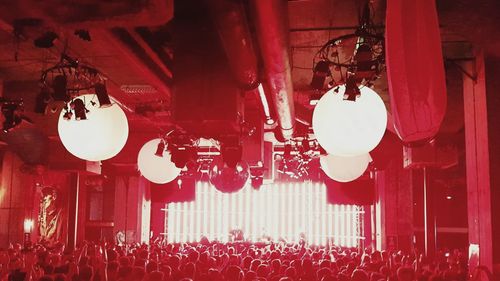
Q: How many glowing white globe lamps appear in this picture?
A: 4